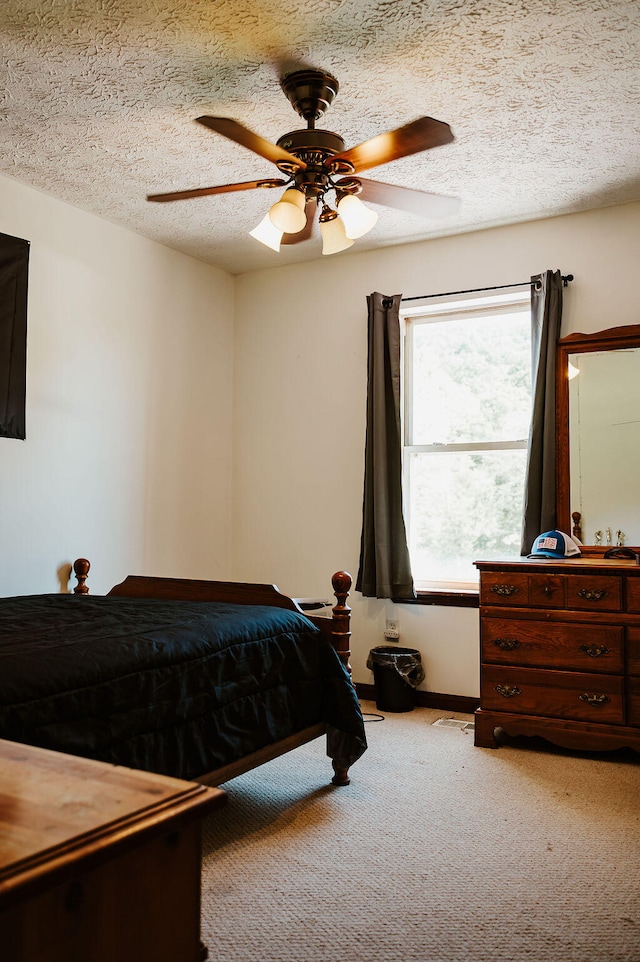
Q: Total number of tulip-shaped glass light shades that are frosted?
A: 4